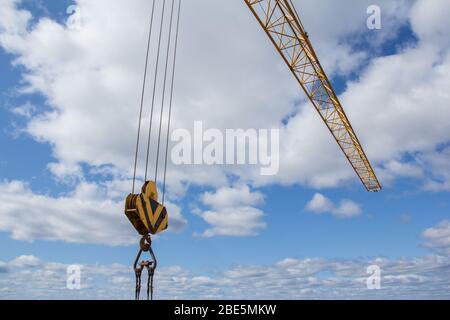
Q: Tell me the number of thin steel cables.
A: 4